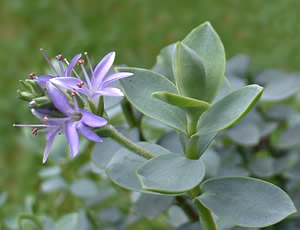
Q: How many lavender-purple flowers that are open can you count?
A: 4